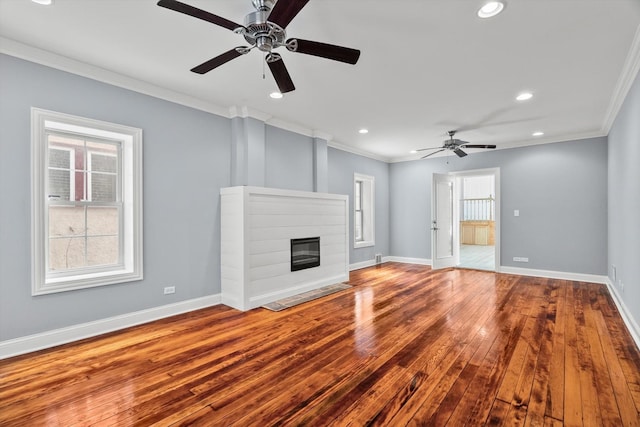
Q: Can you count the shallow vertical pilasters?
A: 2